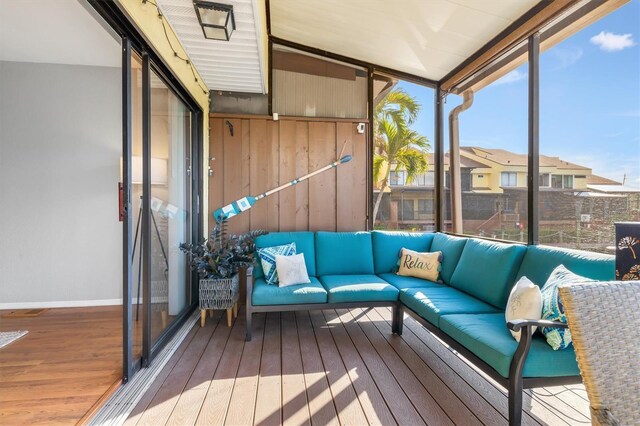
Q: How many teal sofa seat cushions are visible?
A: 5